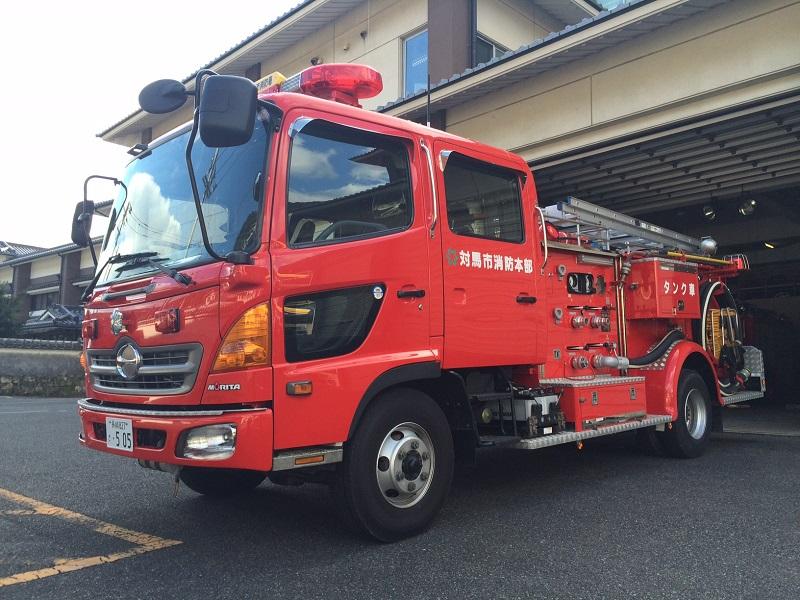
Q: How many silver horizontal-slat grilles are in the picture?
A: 1